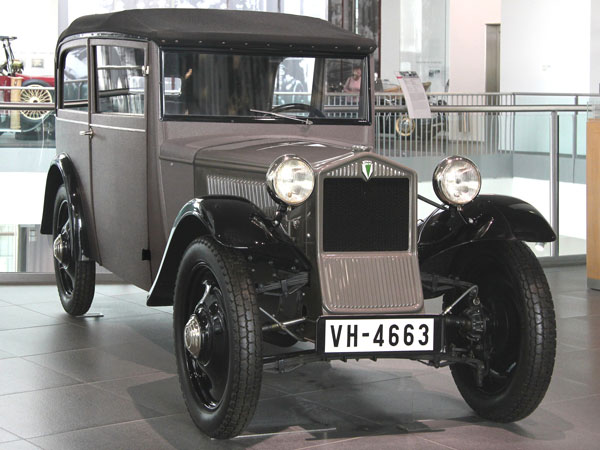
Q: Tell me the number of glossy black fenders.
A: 3